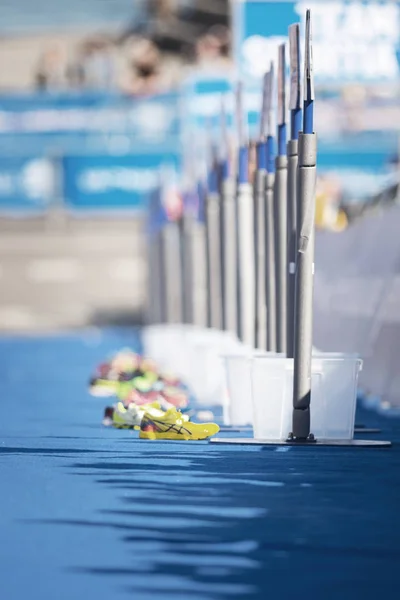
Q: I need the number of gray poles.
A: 12